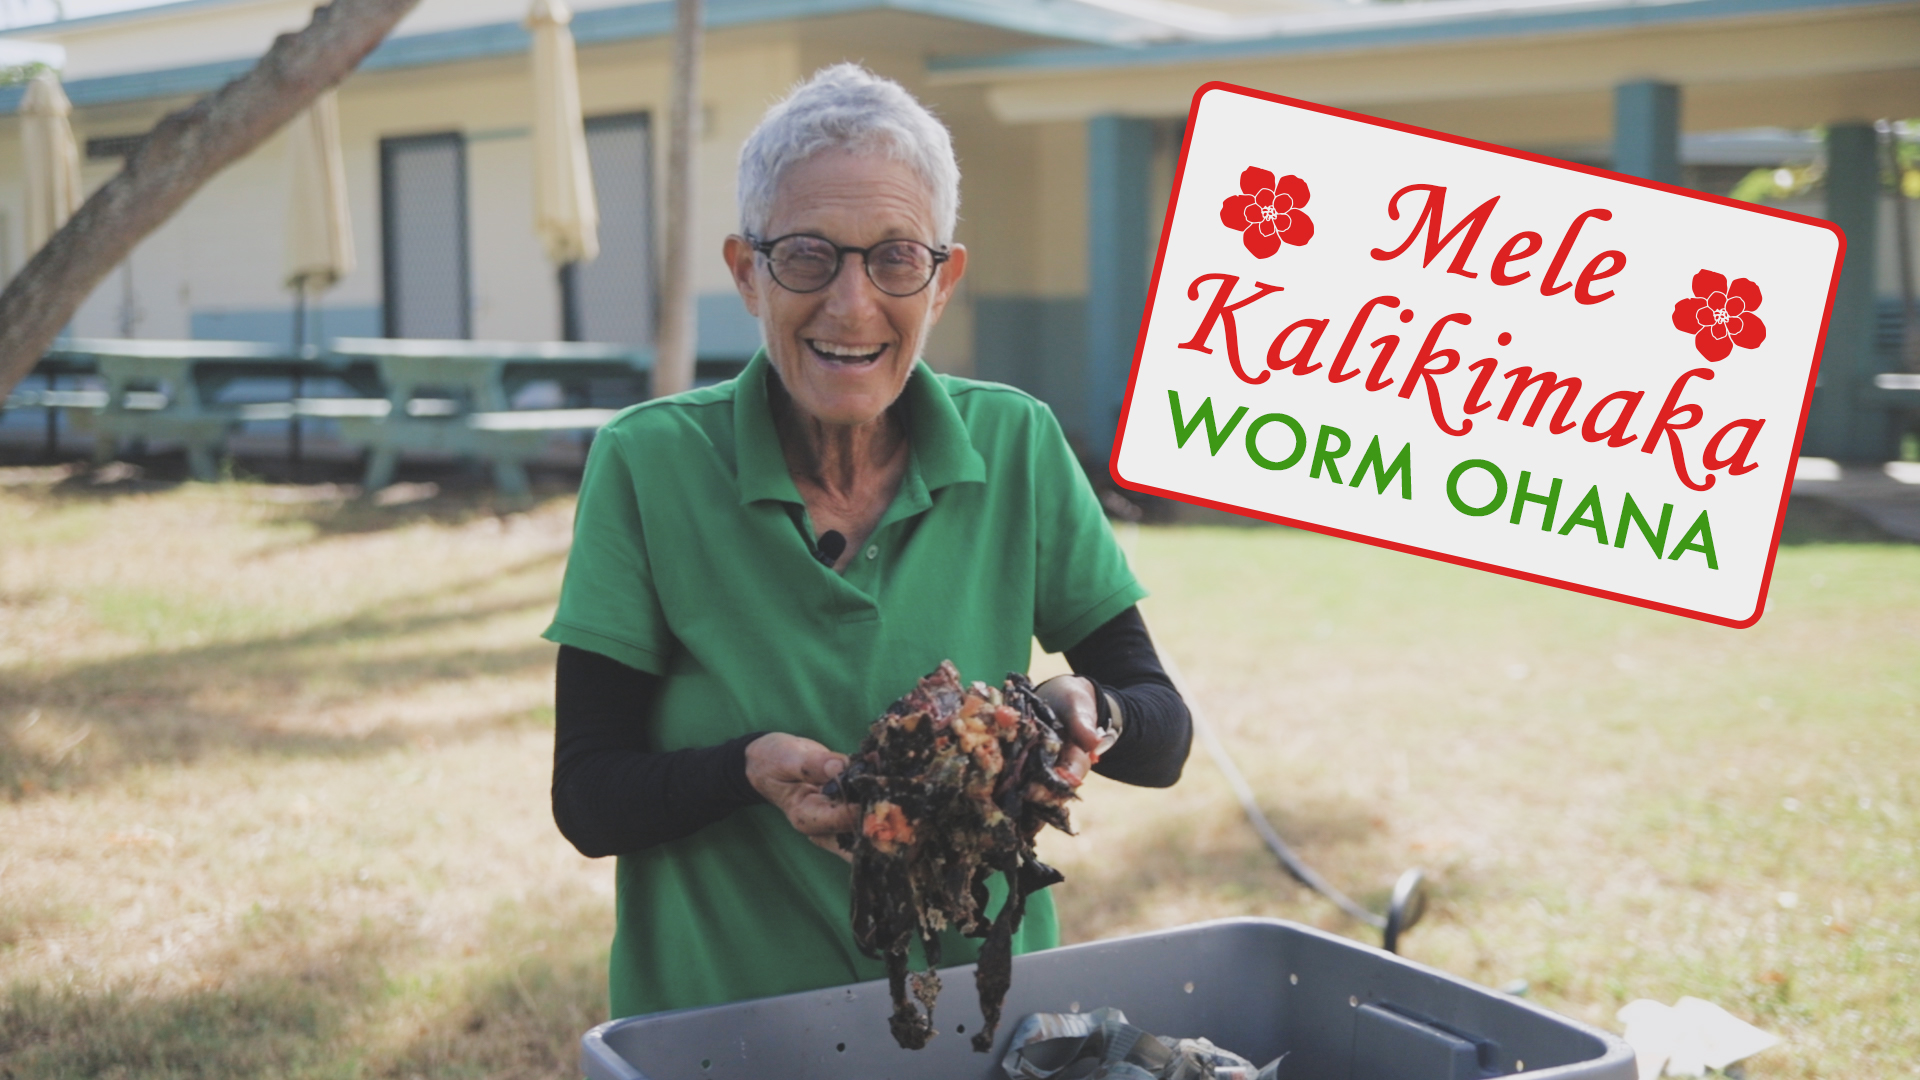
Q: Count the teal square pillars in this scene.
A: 3